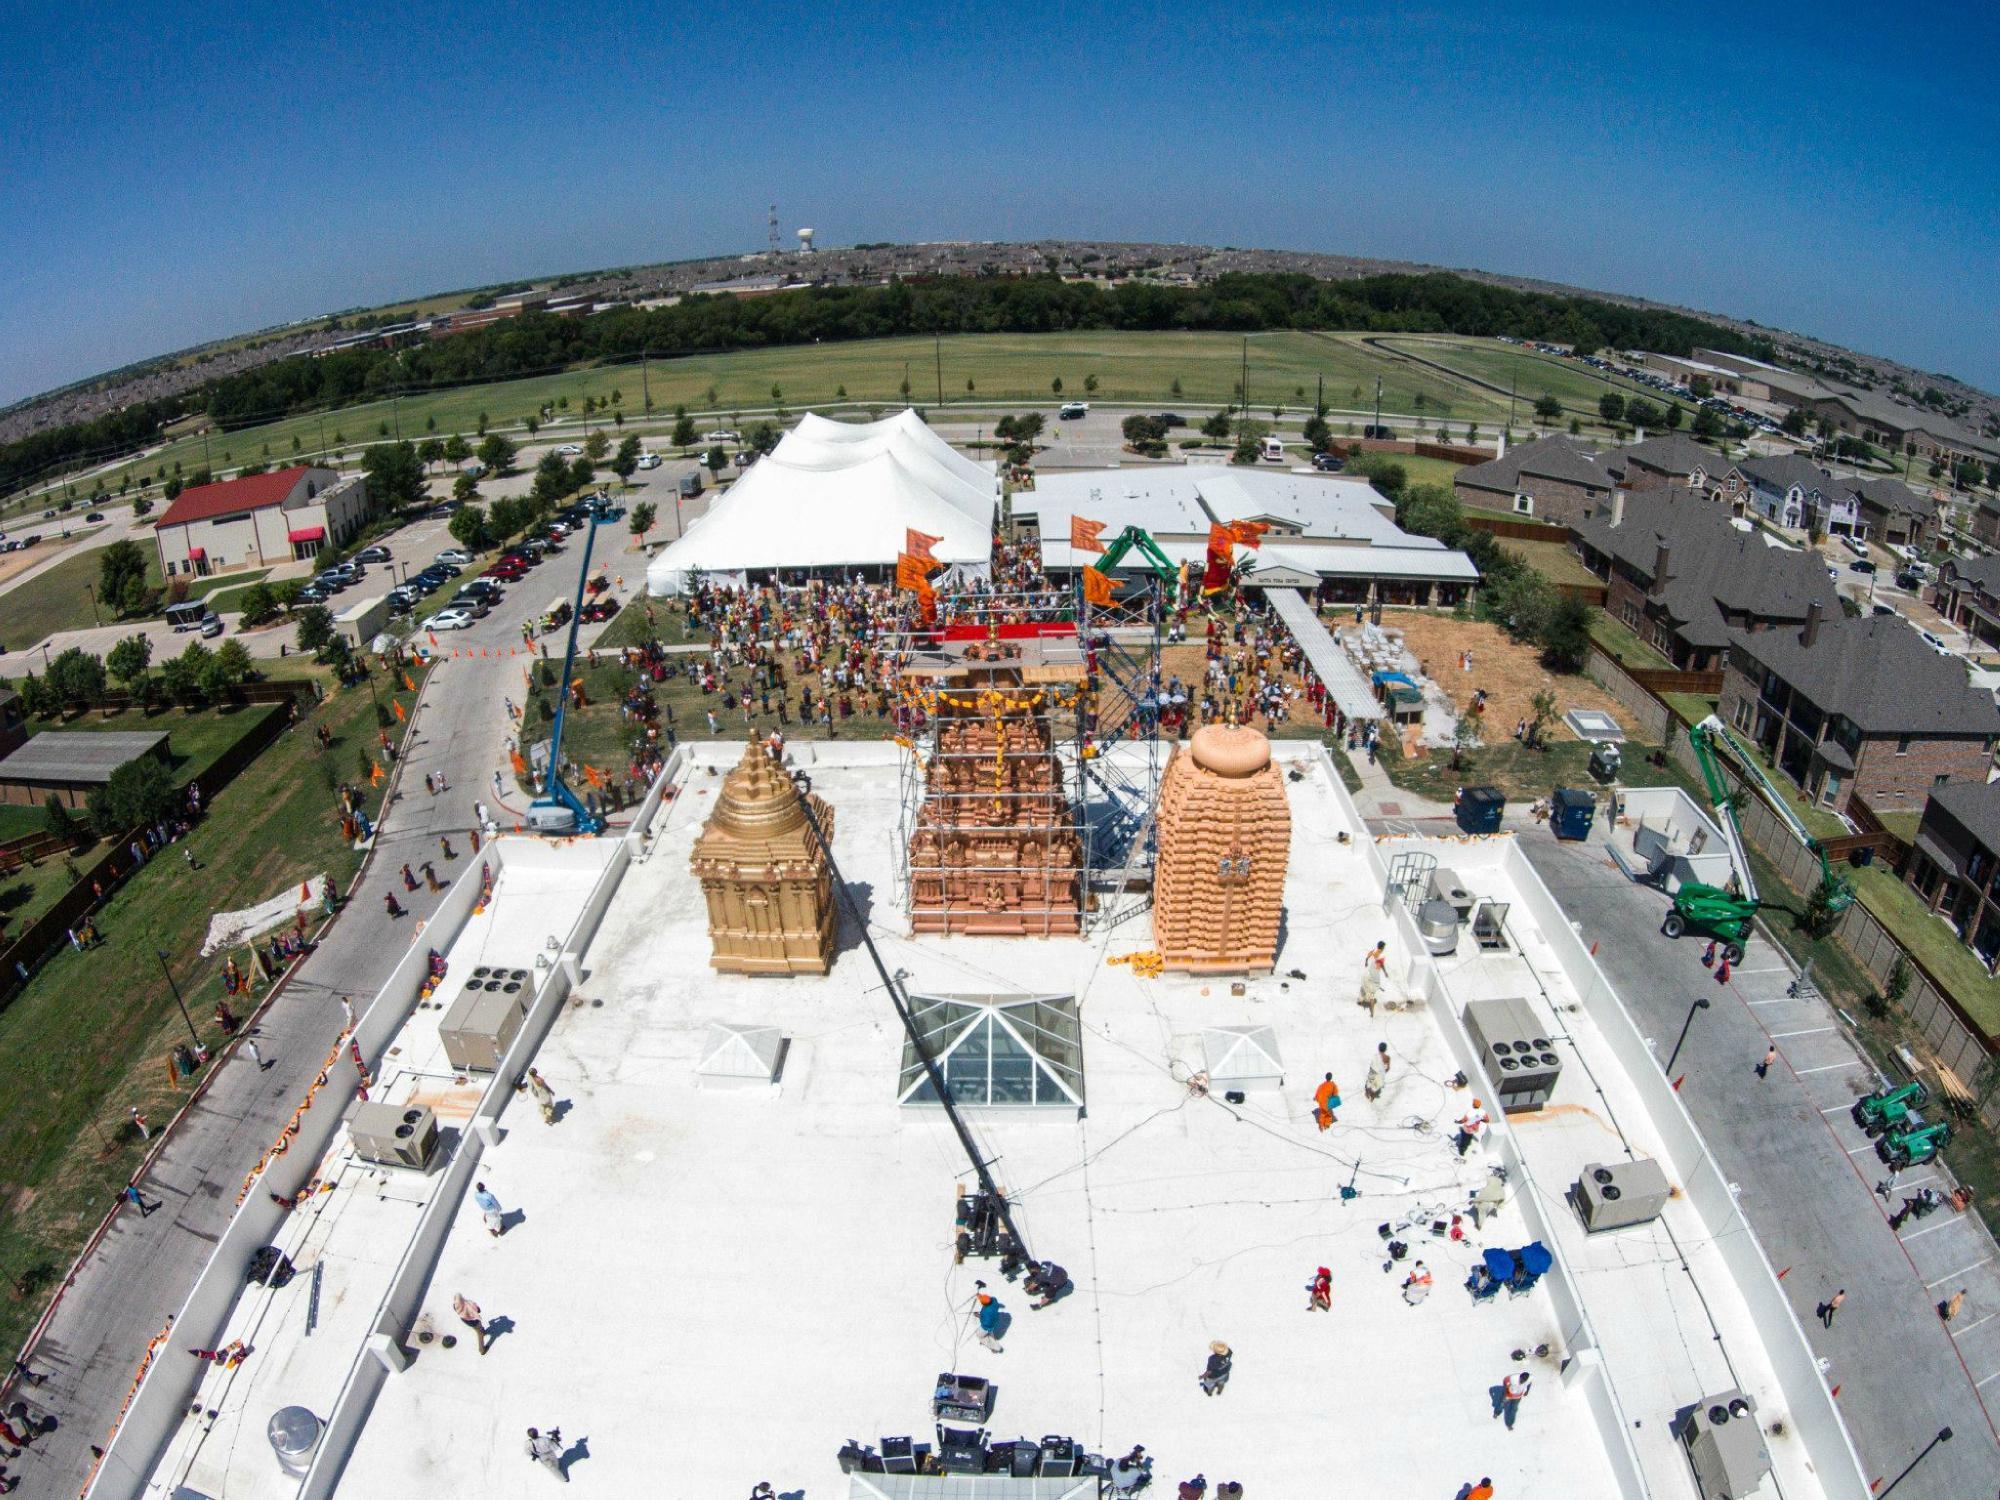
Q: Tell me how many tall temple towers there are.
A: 3